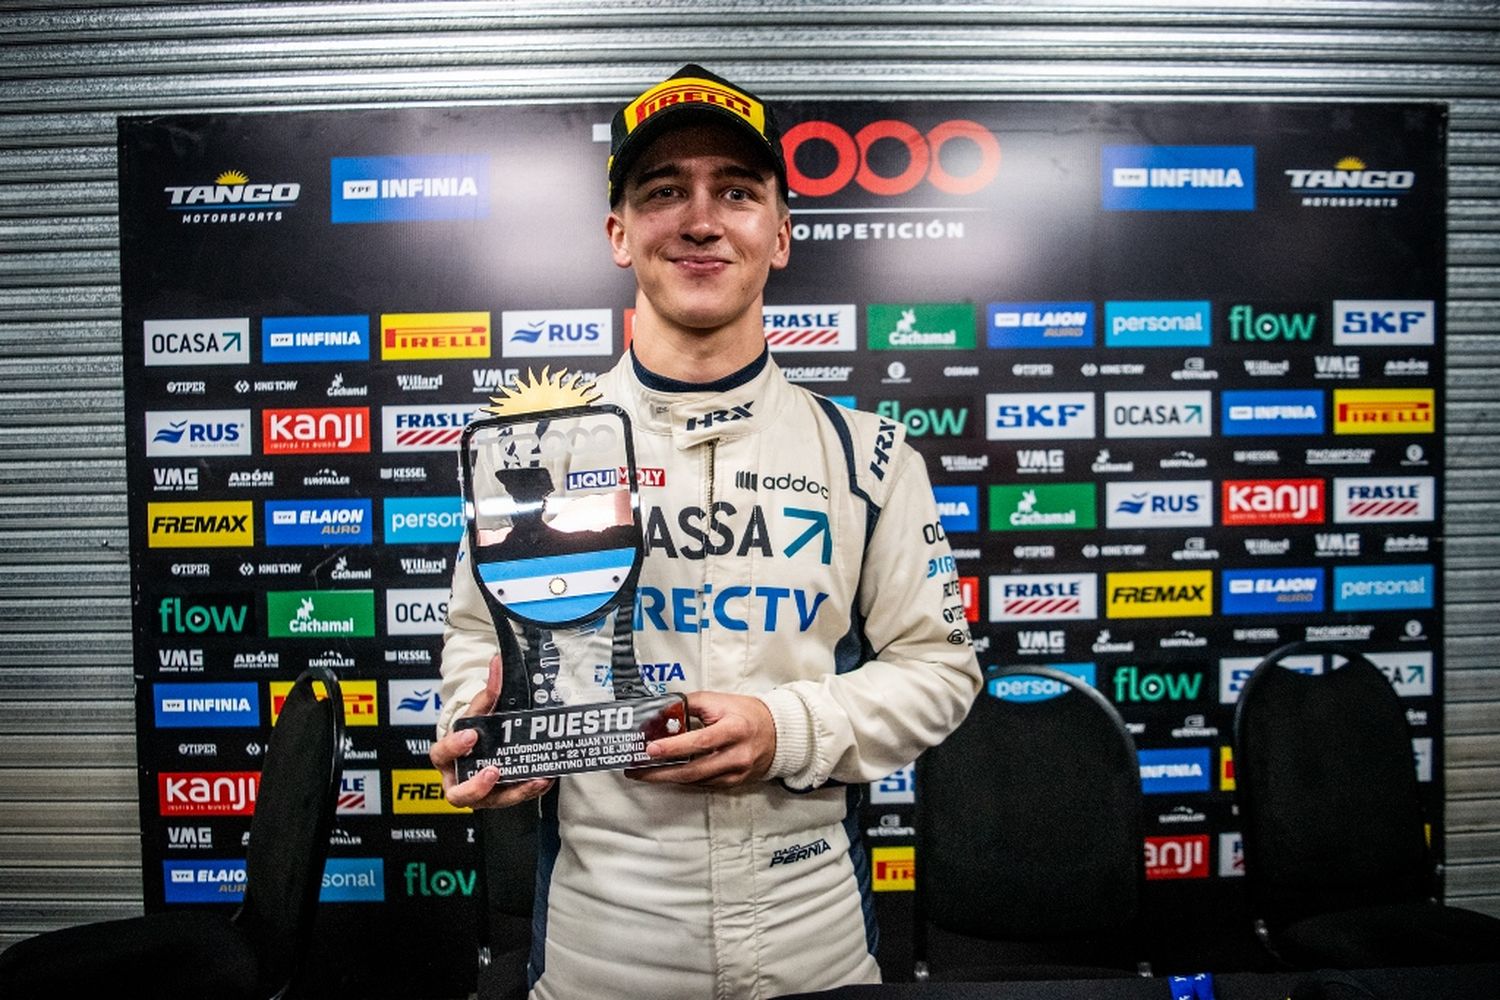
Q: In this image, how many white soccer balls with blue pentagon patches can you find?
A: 0